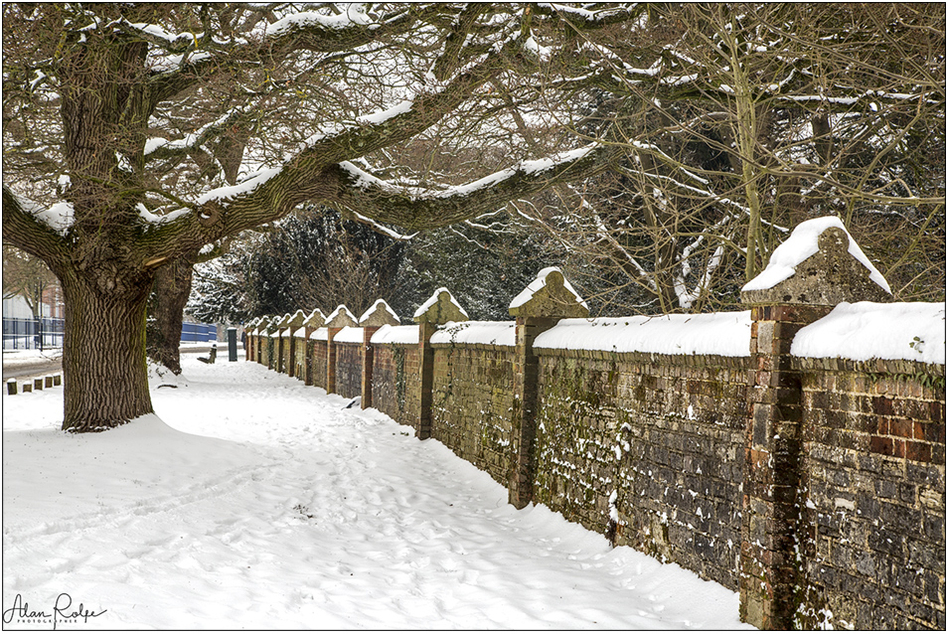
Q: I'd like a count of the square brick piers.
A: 12